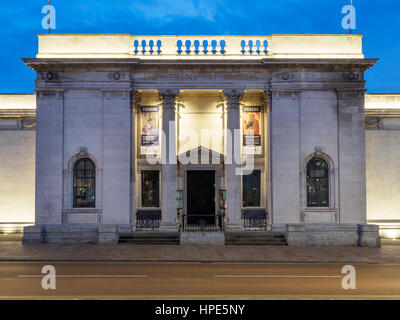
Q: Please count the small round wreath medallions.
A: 4